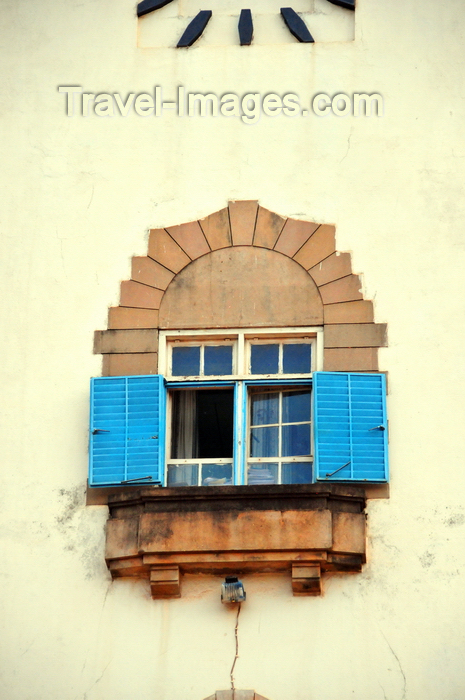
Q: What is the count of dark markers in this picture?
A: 5